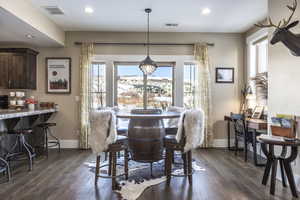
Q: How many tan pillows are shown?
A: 0